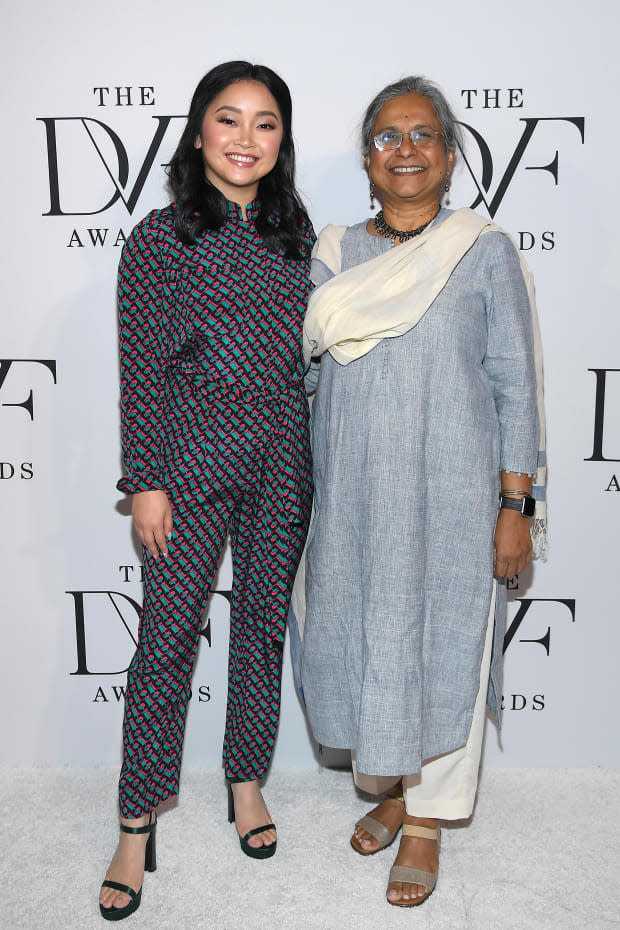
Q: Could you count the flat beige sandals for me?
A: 2